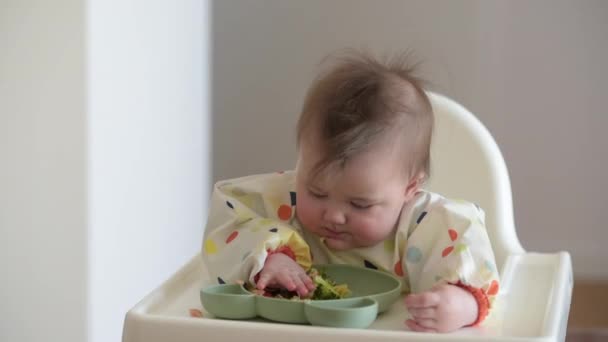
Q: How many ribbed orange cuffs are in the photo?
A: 2